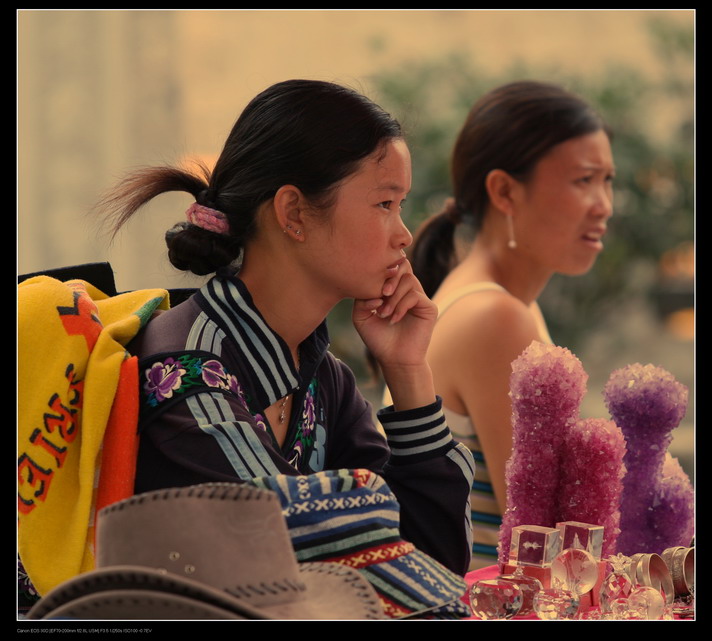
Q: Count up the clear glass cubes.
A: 2